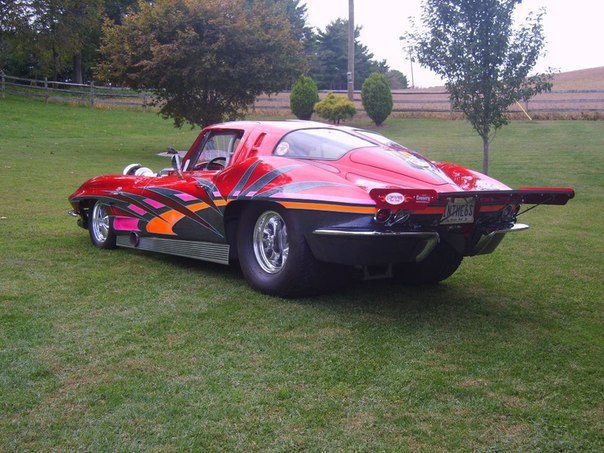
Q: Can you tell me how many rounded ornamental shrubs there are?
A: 3